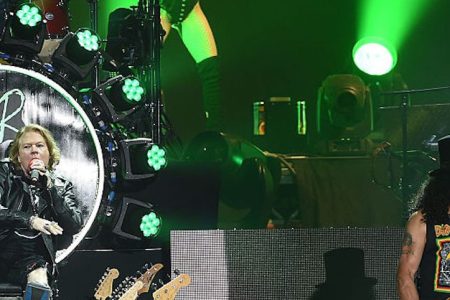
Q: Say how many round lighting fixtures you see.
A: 6